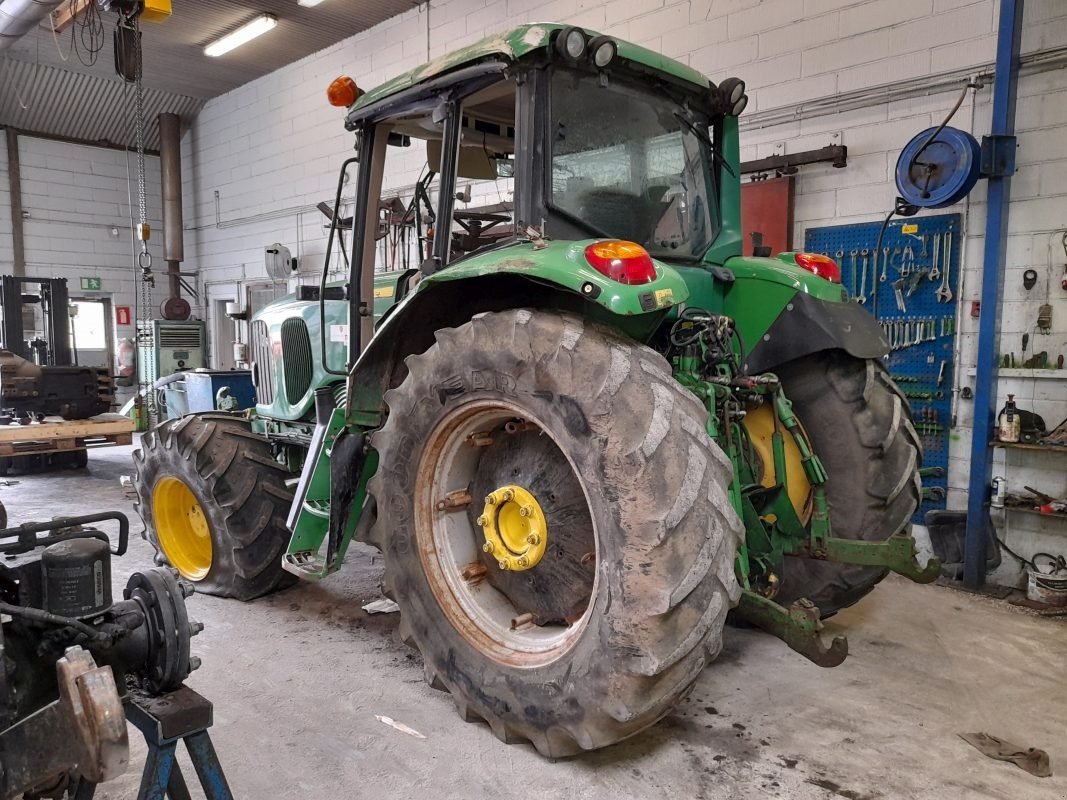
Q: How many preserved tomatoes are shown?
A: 0